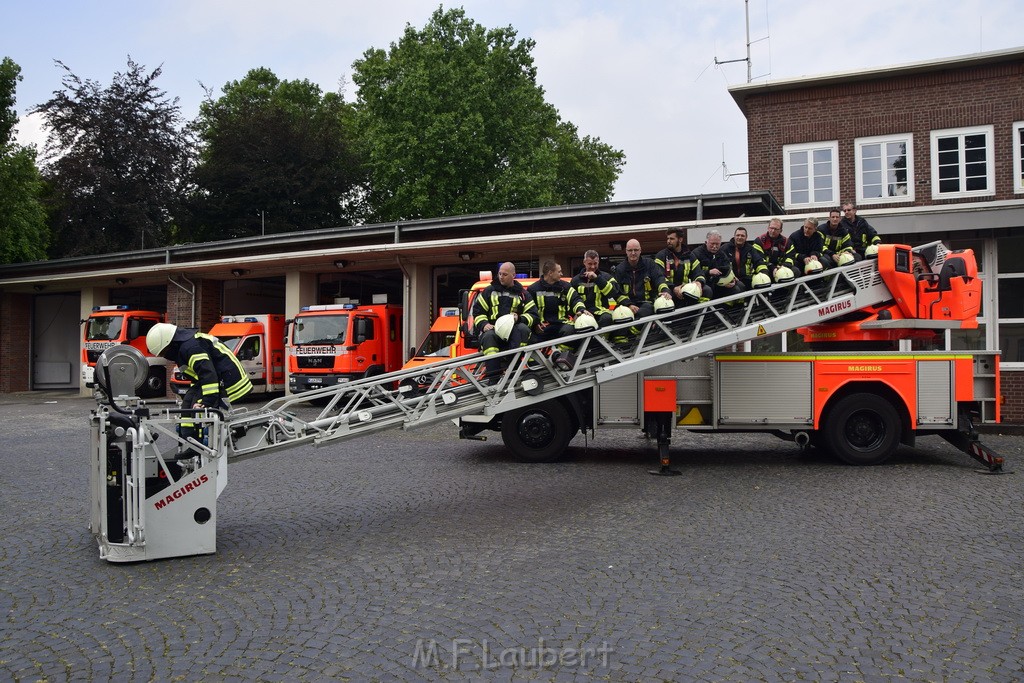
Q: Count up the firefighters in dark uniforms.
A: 12